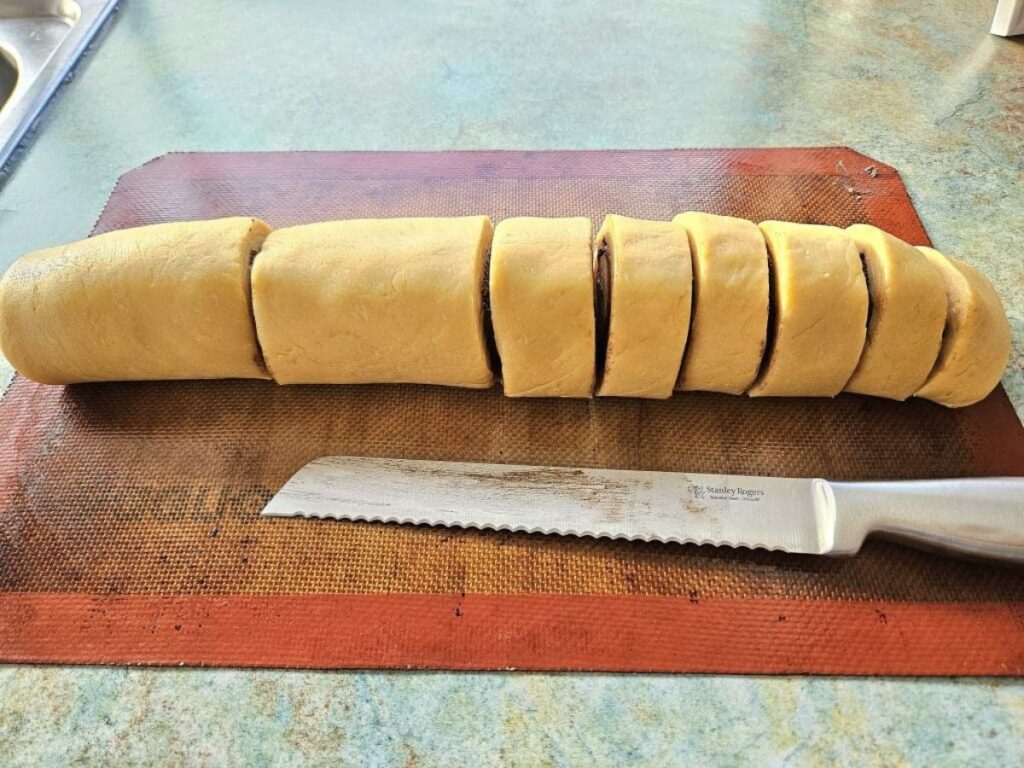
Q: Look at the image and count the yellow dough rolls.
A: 8